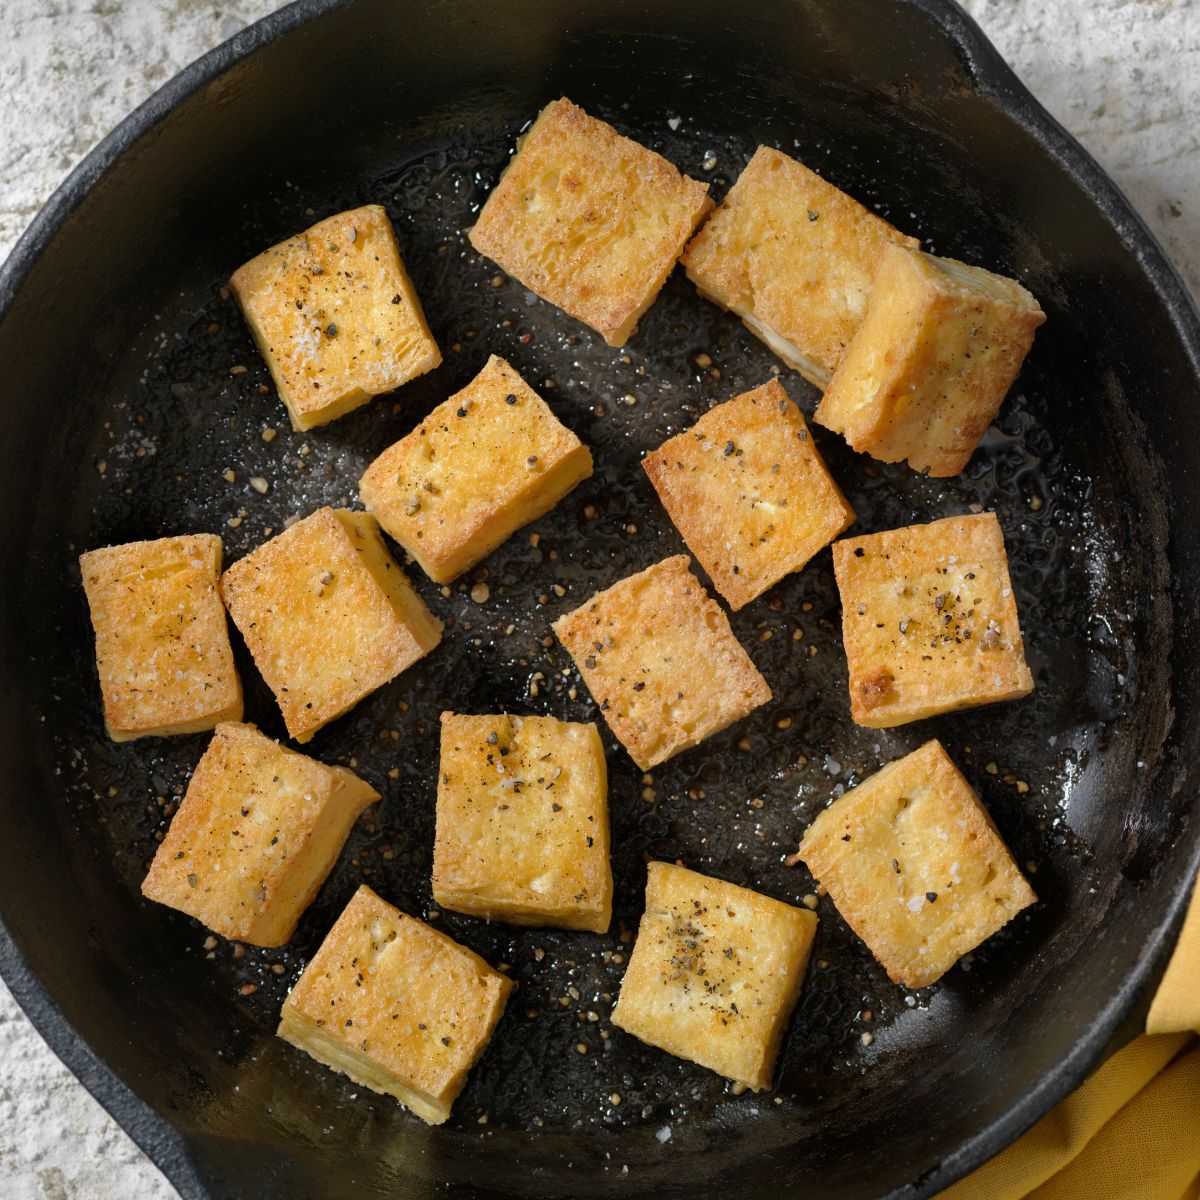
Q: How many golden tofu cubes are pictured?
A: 15